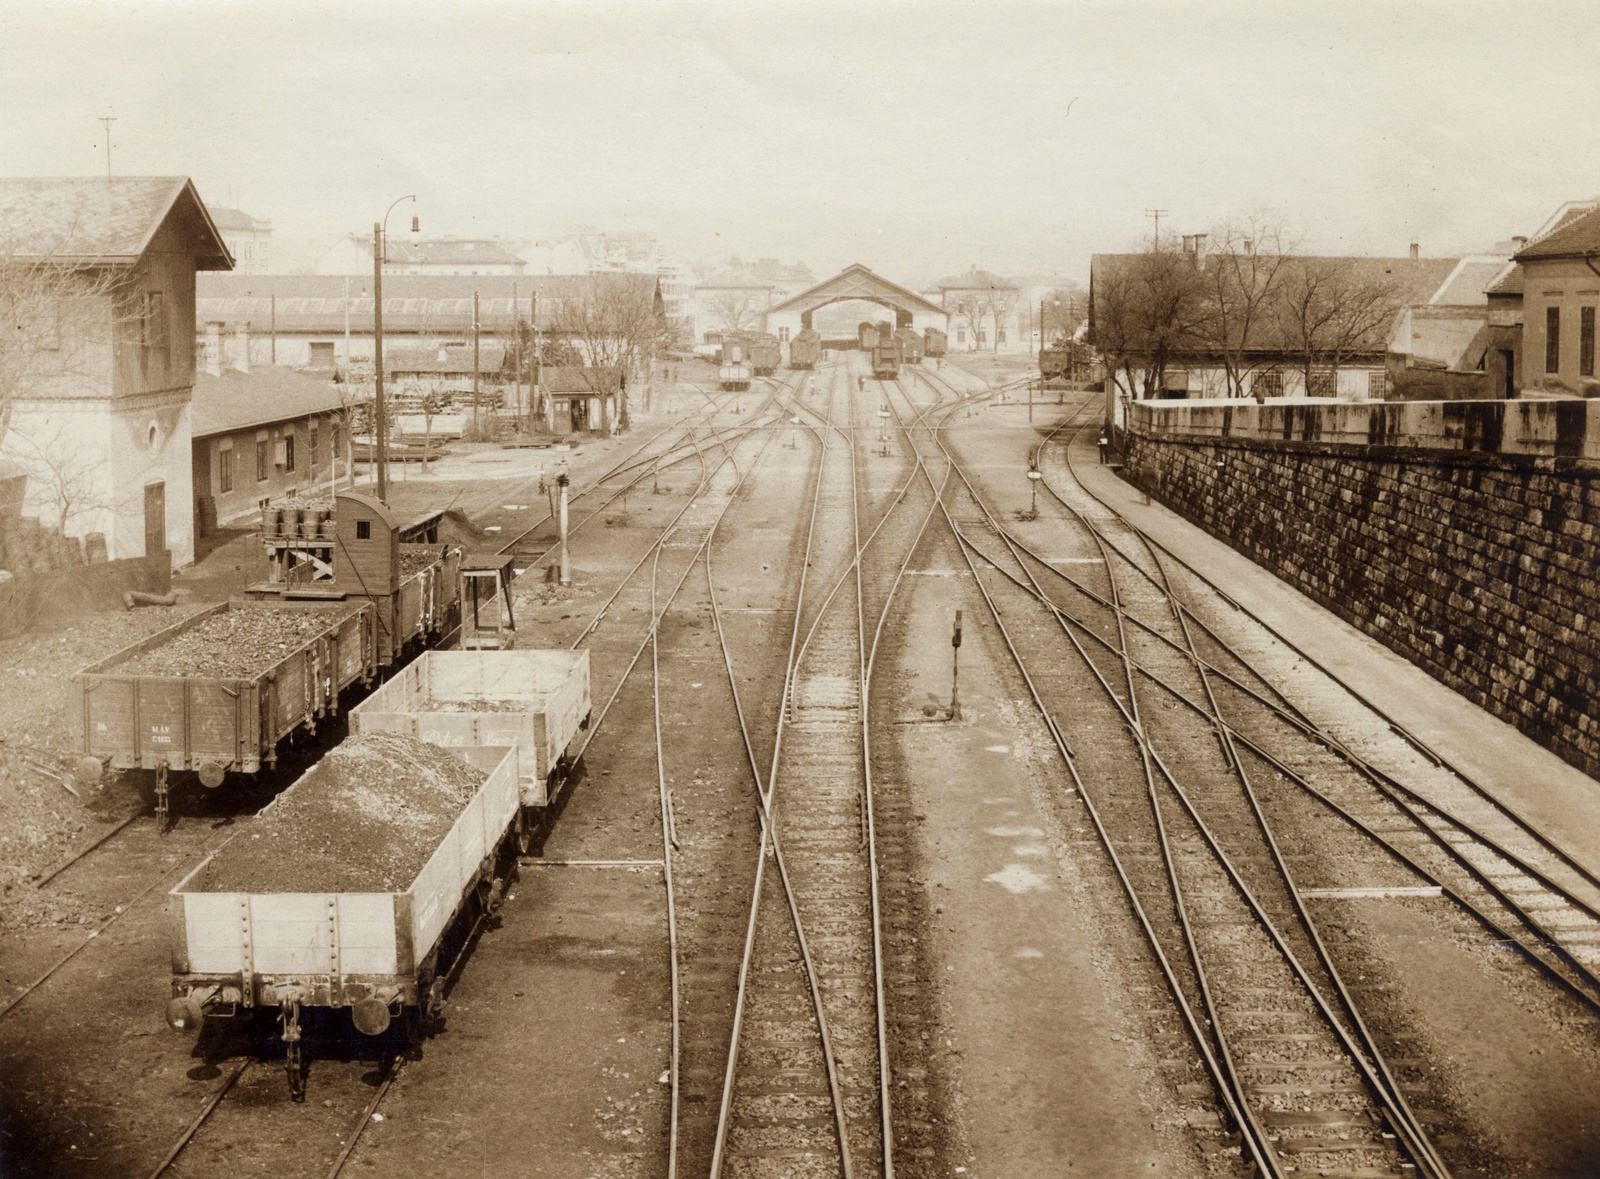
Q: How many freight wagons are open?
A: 4